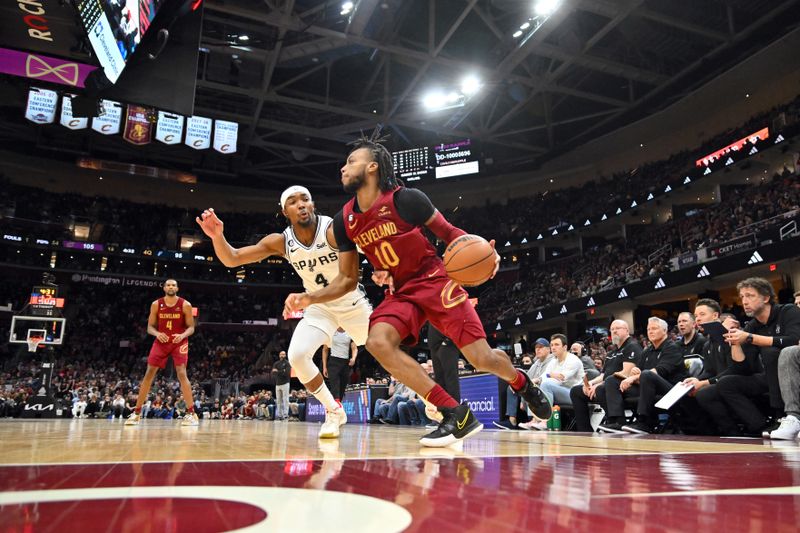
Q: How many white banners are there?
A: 6